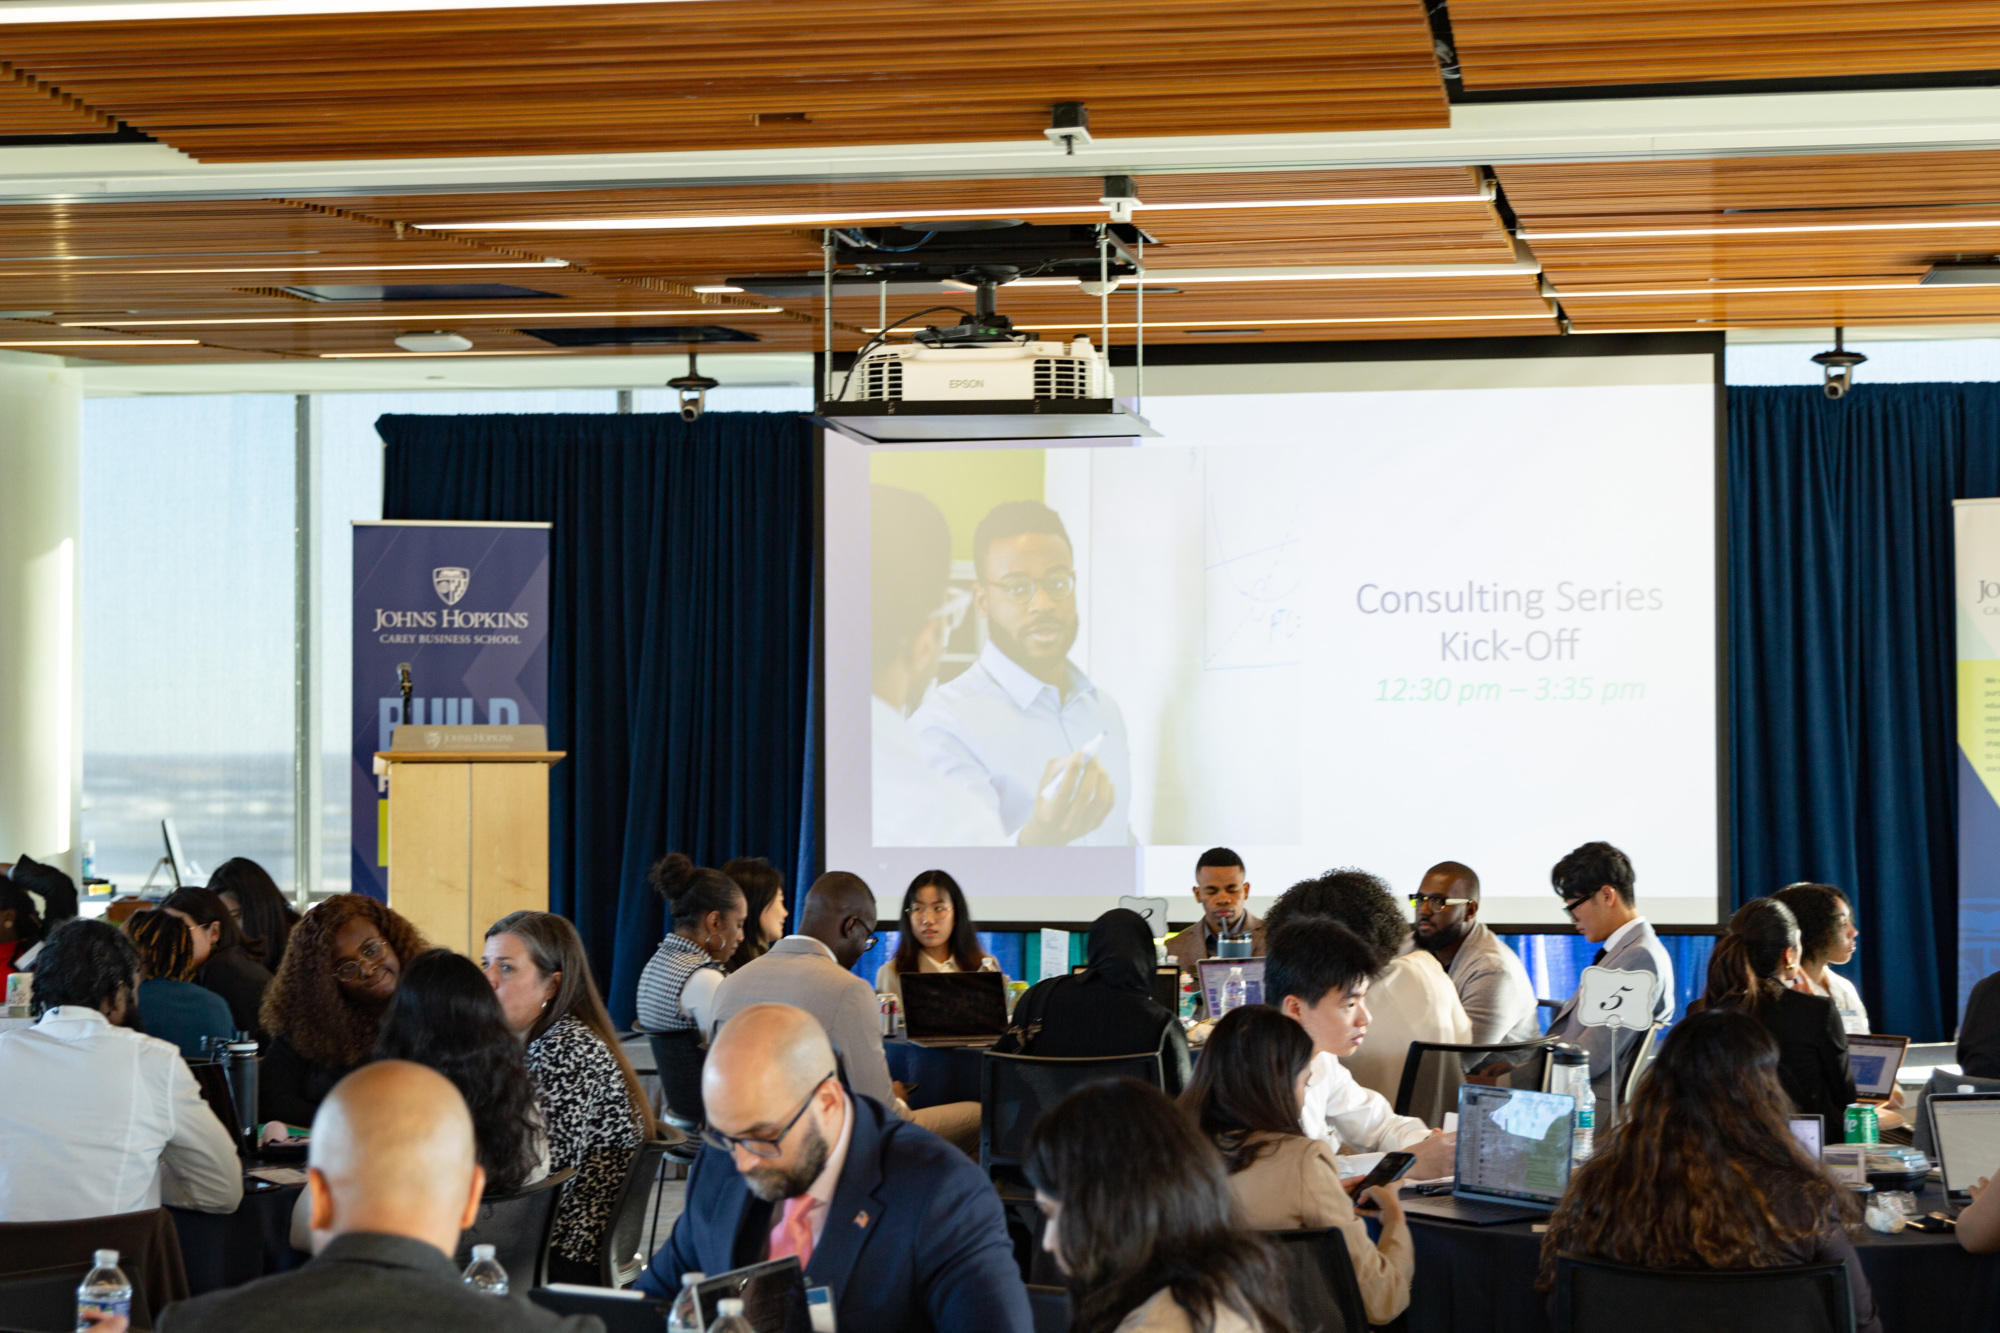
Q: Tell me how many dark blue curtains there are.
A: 2